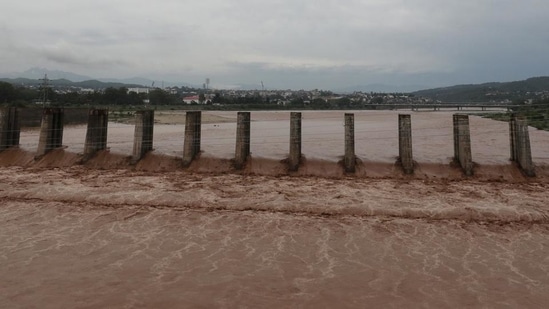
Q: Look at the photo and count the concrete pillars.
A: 11